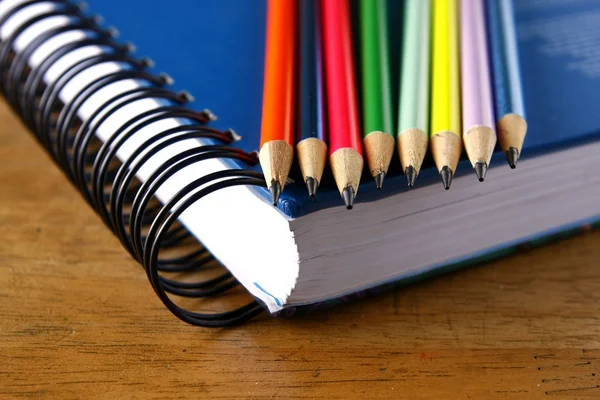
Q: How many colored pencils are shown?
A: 8